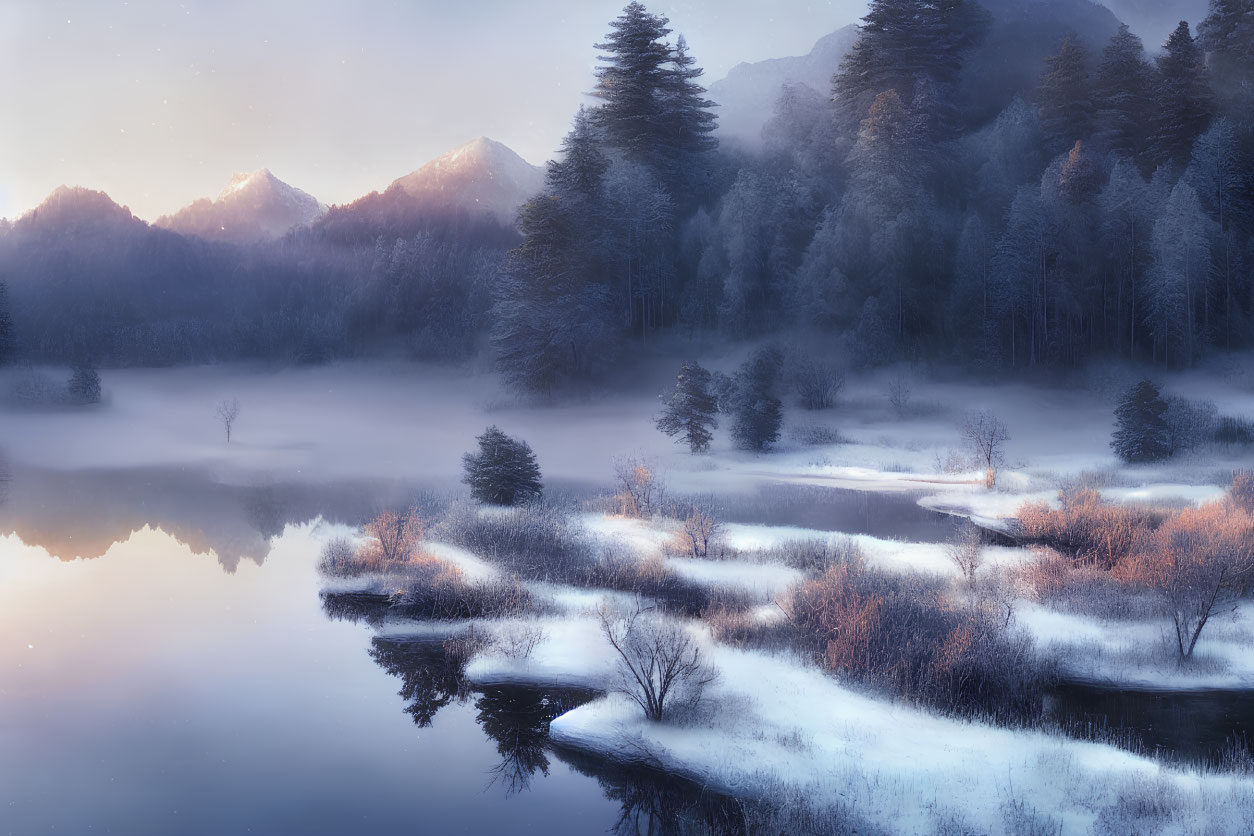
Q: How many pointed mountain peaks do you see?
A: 3